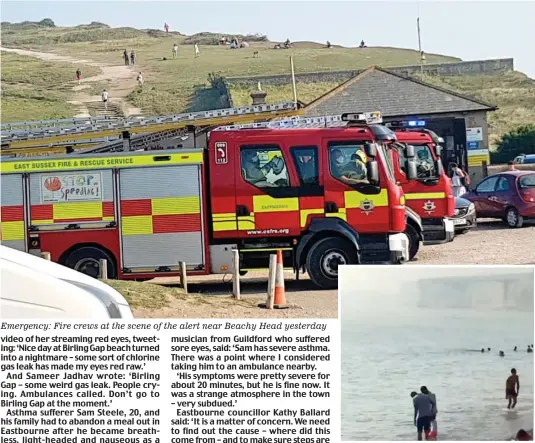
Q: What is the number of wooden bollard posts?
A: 5